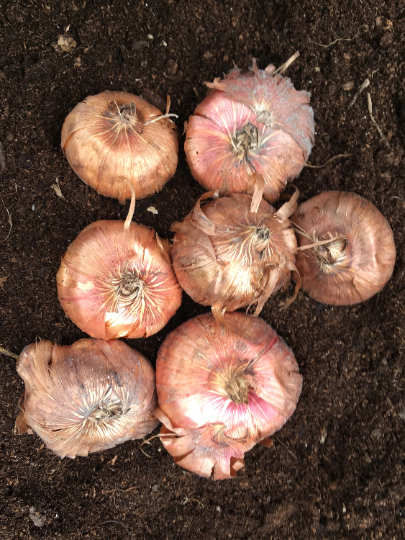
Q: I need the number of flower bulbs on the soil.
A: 7